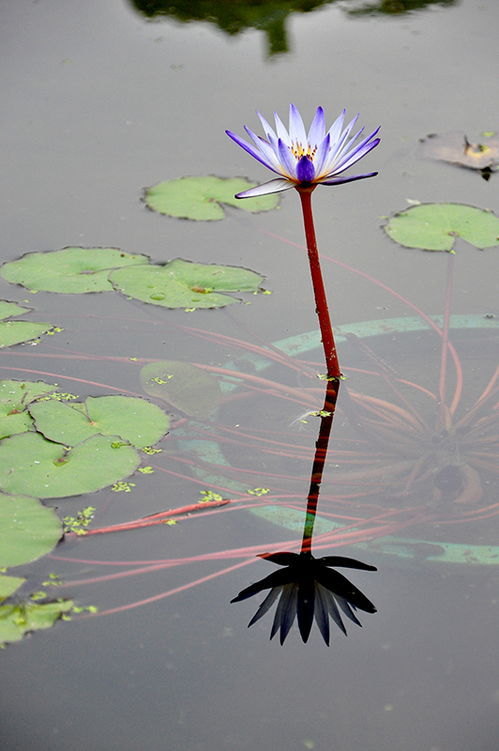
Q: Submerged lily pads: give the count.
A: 1